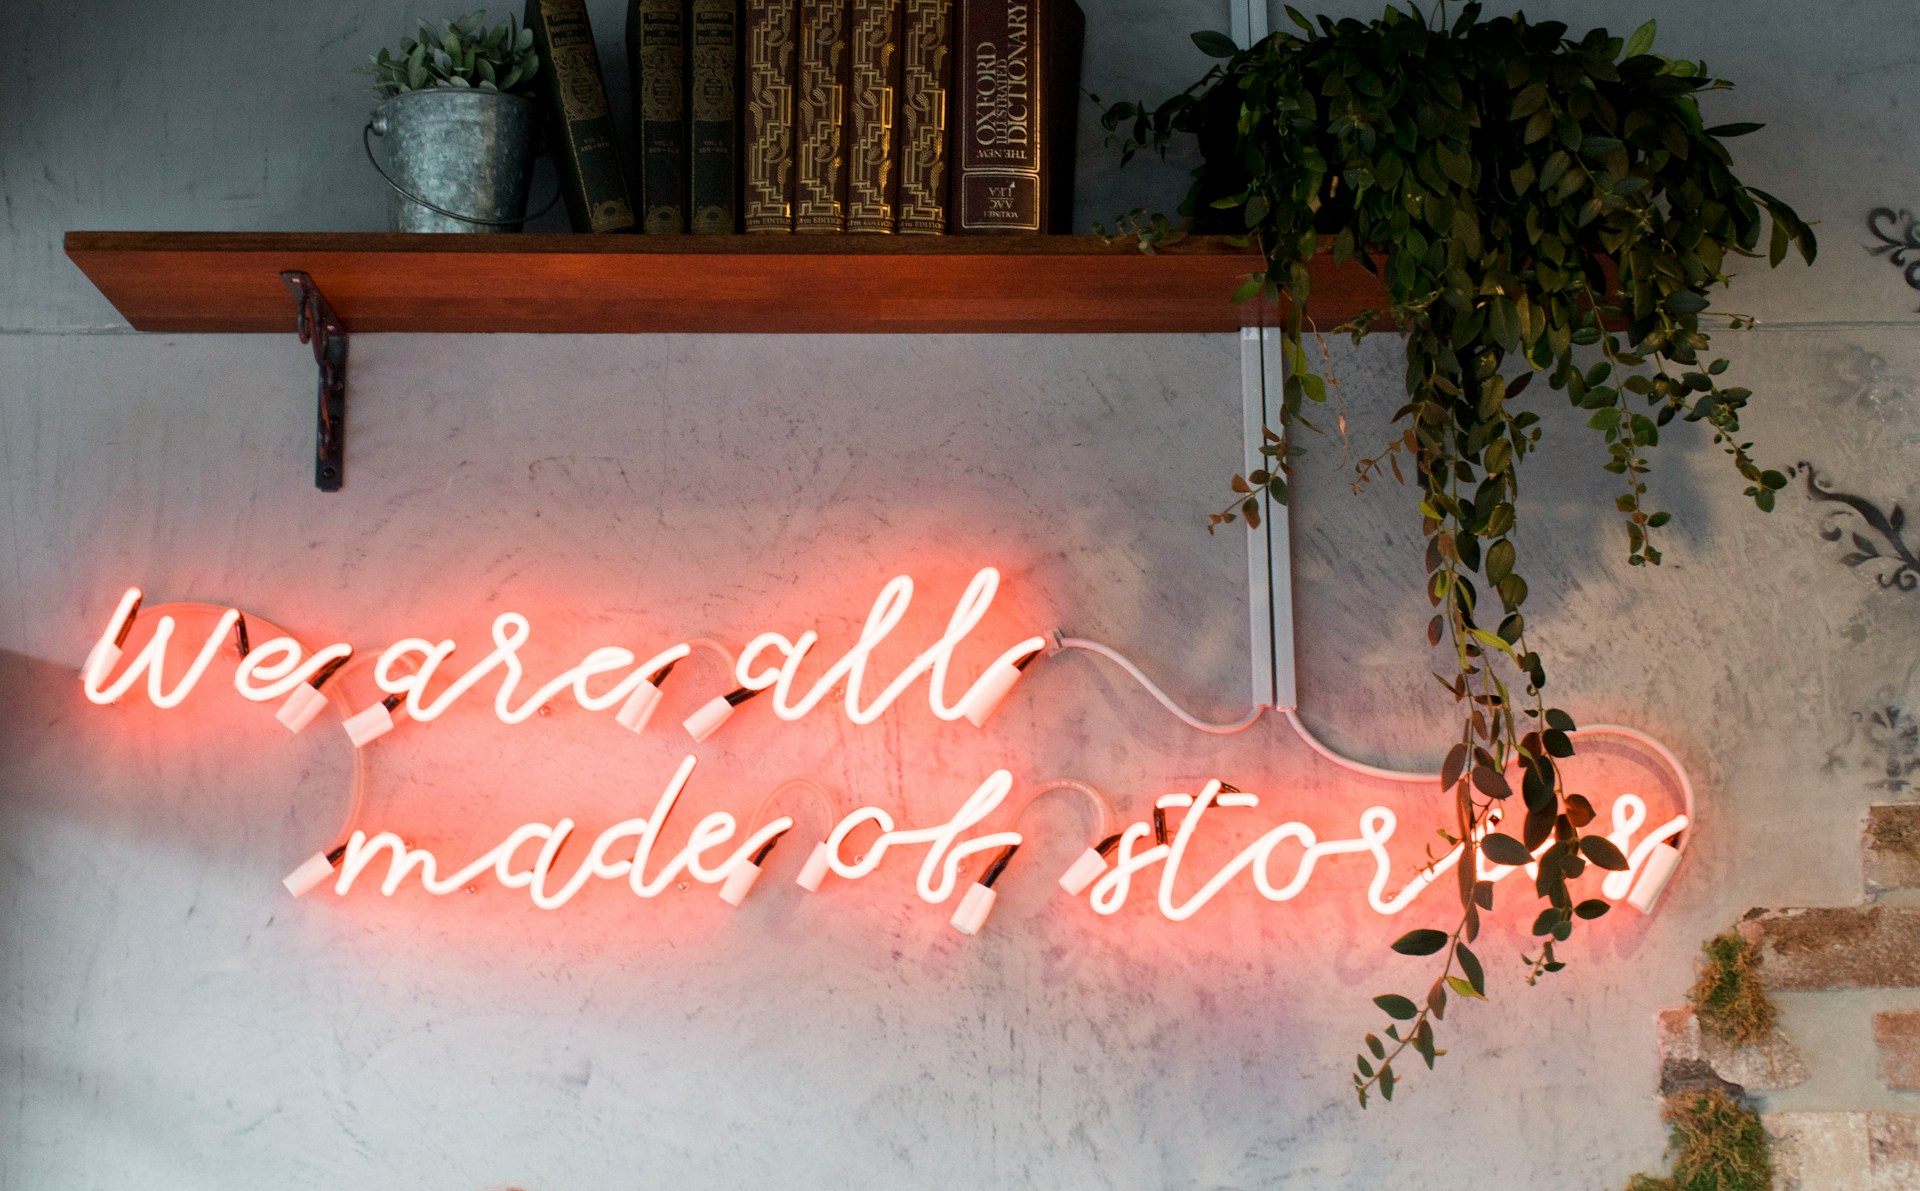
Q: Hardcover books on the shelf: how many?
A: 8